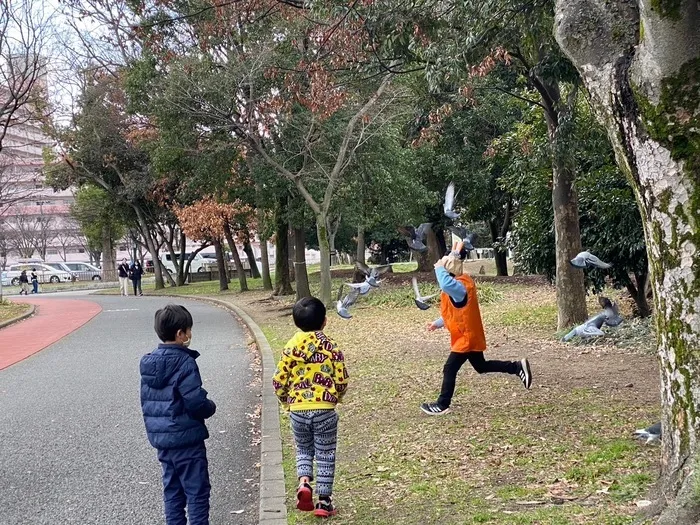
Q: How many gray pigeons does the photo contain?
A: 11